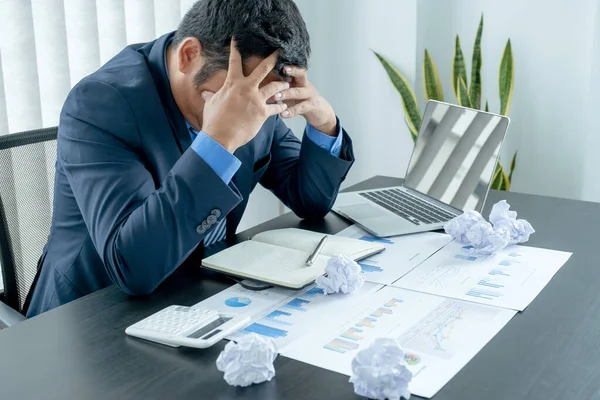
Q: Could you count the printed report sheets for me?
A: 4